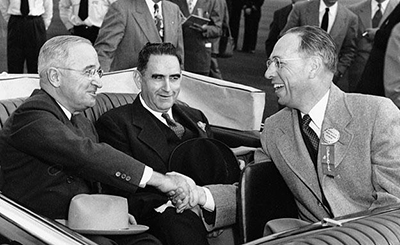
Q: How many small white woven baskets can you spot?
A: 0